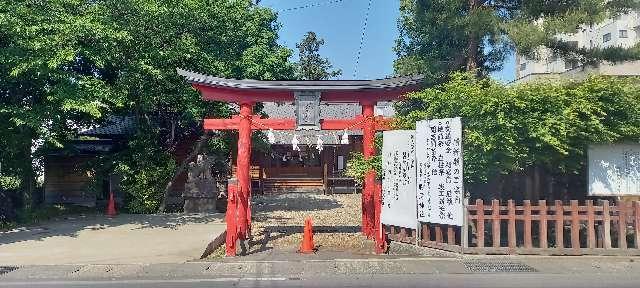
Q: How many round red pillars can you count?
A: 2